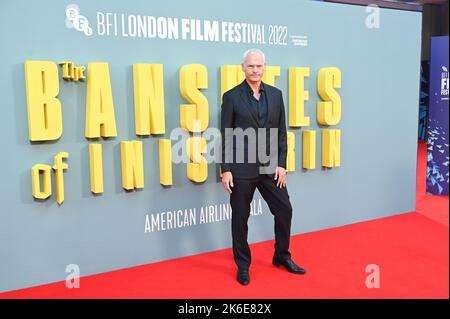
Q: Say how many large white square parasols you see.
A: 0